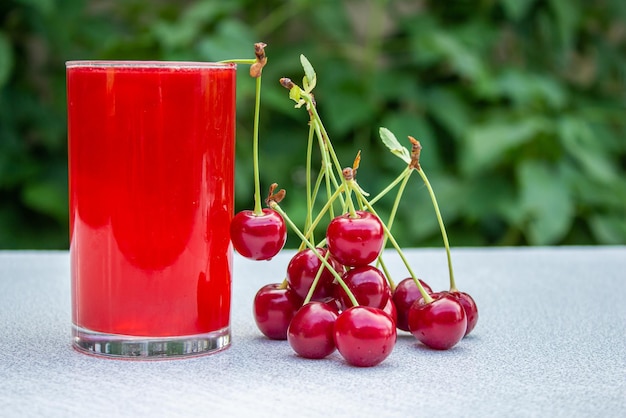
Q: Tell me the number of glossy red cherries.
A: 11